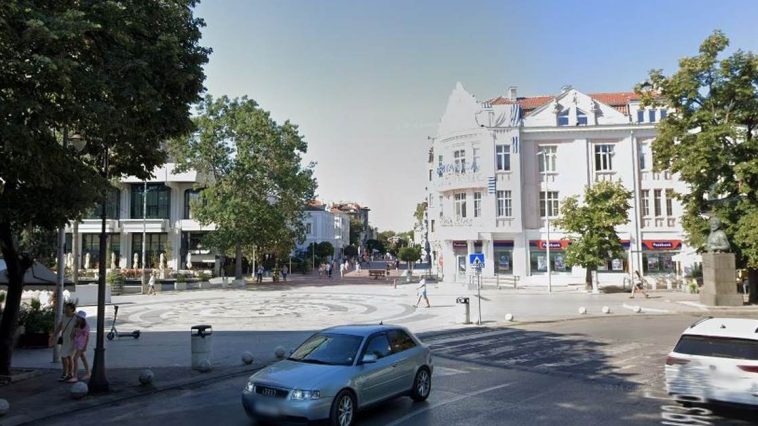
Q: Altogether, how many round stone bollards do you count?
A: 10